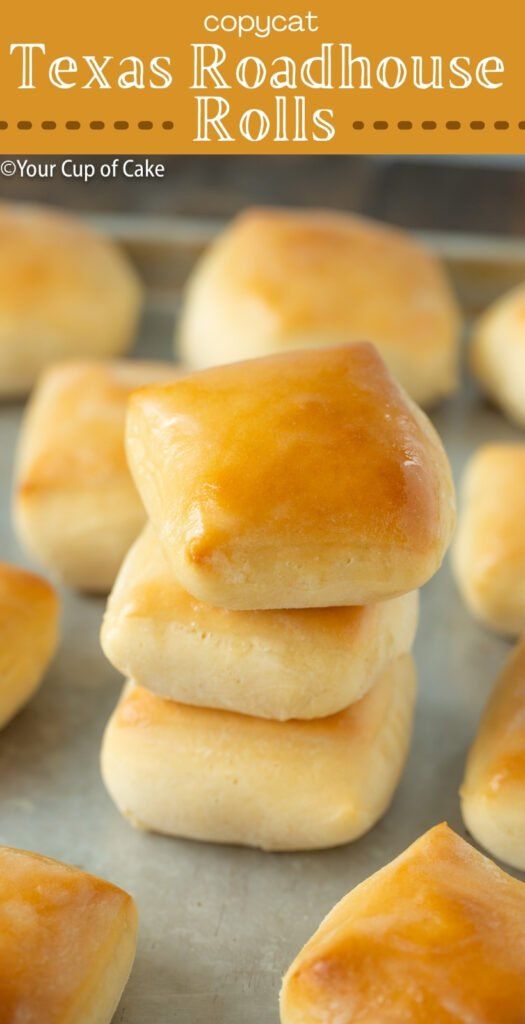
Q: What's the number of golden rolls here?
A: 12